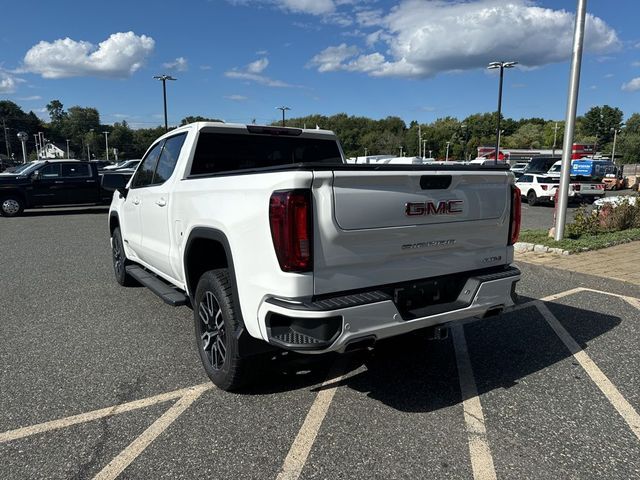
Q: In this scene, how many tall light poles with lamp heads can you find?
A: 3